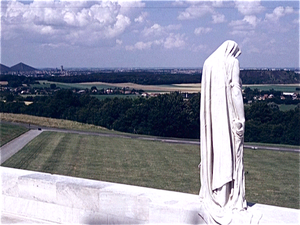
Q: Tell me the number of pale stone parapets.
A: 1